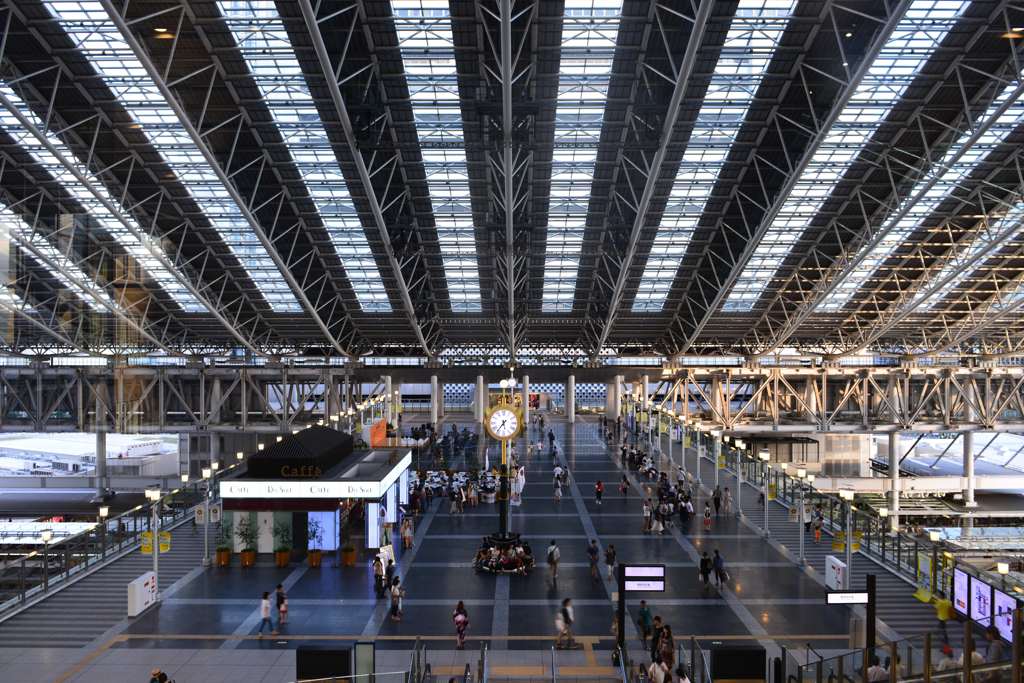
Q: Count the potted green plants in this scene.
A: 5